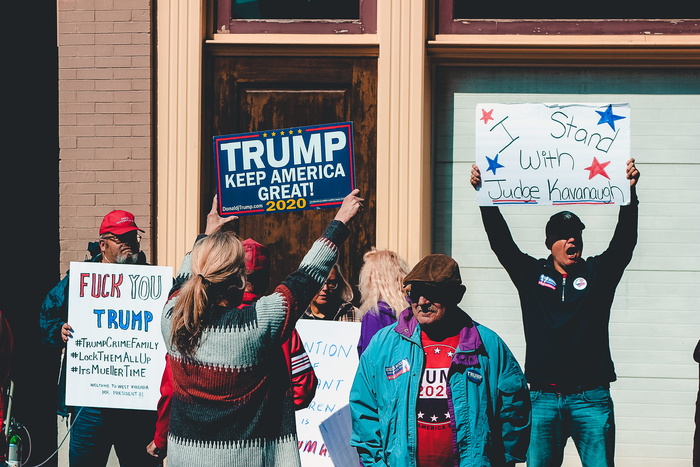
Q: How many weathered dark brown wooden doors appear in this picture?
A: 1